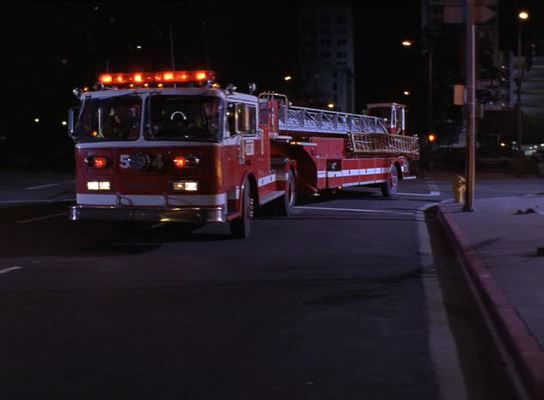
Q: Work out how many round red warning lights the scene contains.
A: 2